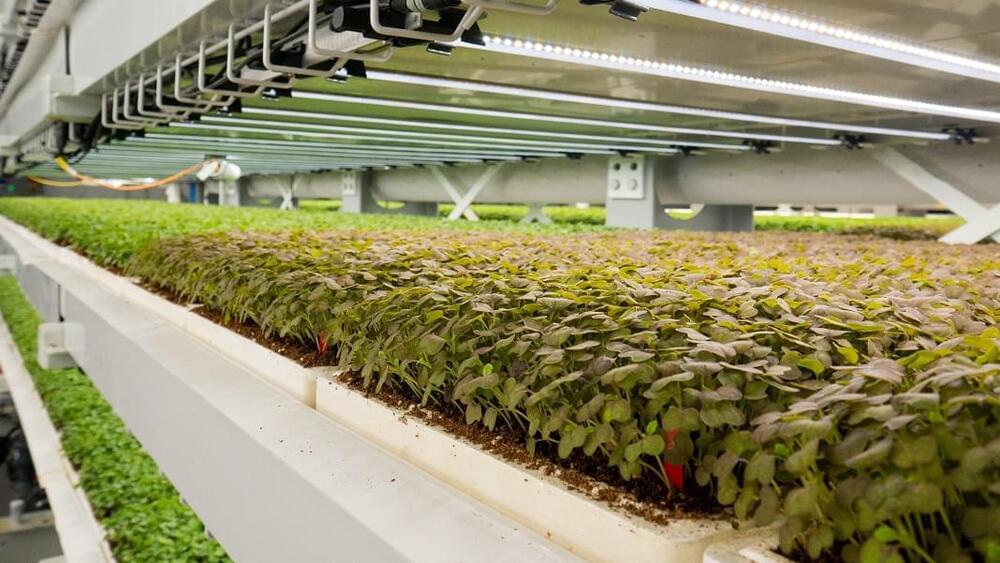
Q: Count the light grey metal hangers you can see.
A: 12